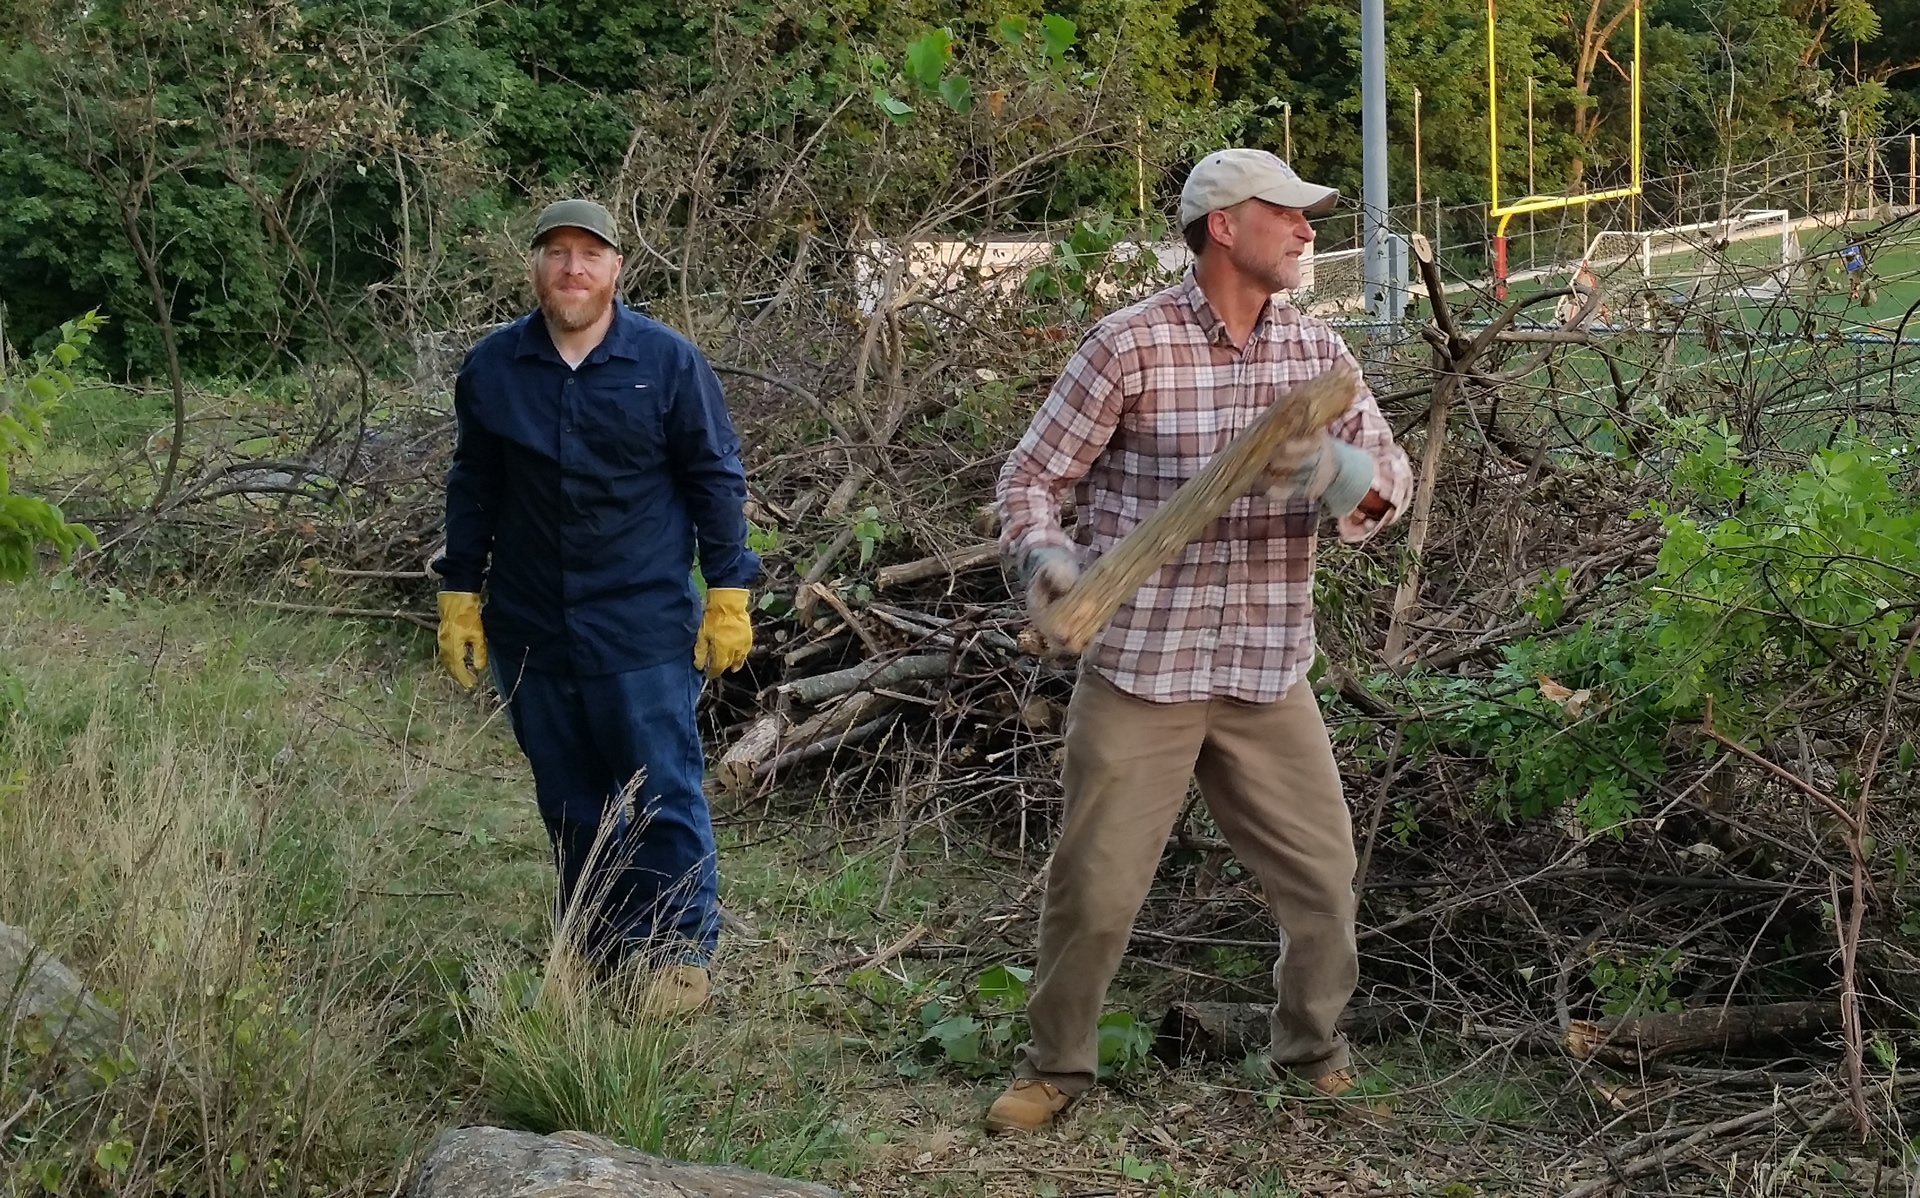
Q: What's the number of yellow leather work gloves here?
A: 2